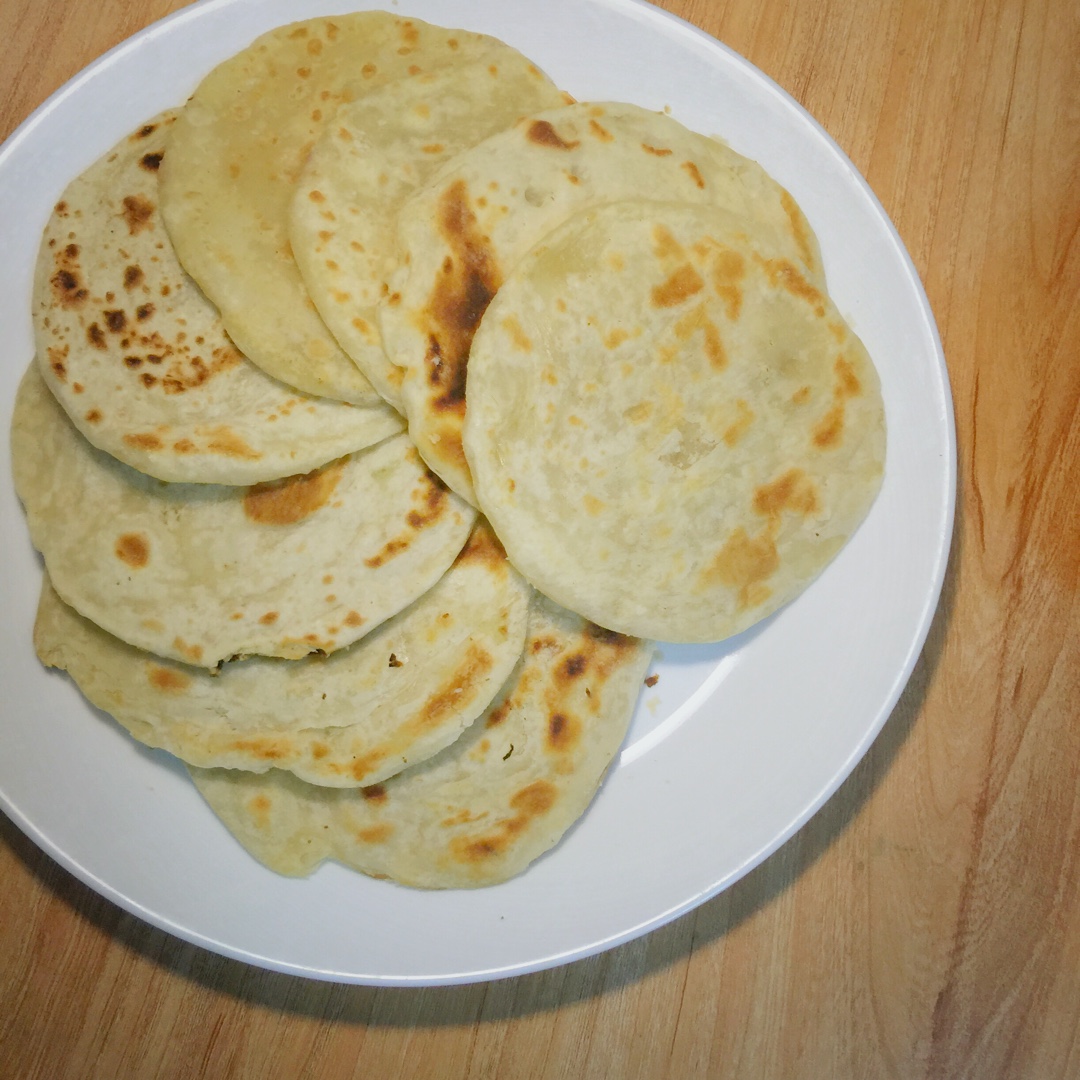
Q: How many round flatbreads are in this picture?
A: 8